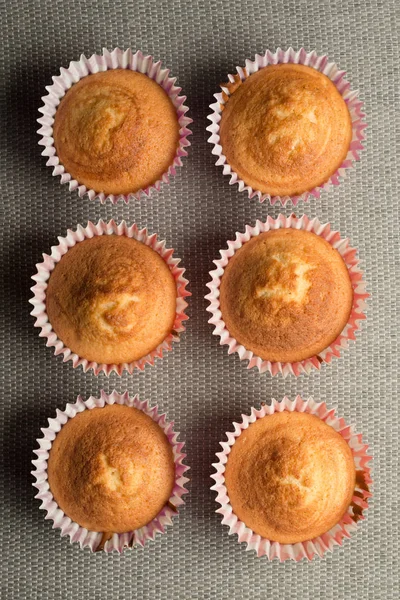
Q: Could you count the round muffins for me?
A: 6